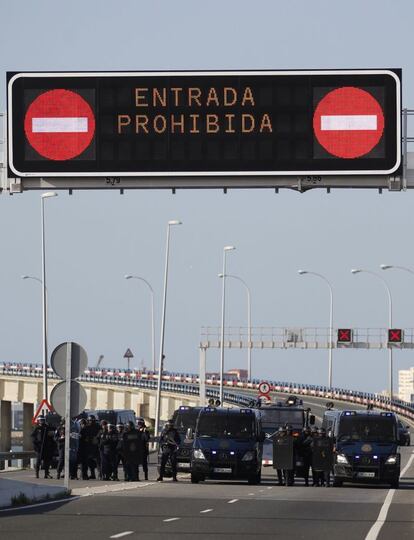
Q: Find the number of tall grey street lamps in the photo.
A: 9